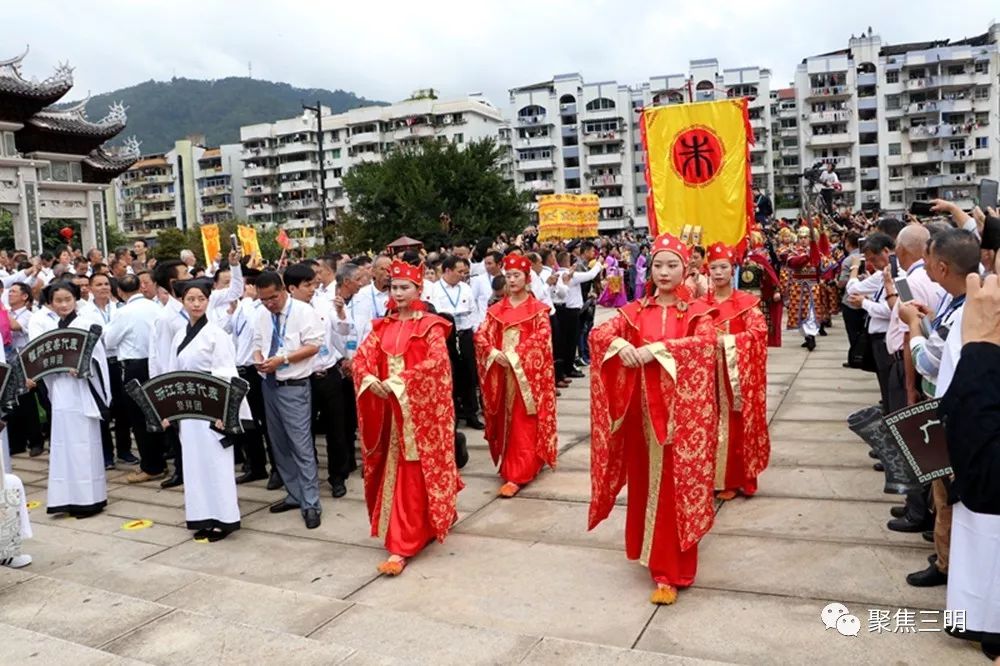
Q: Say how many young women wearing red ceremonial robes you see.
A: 4